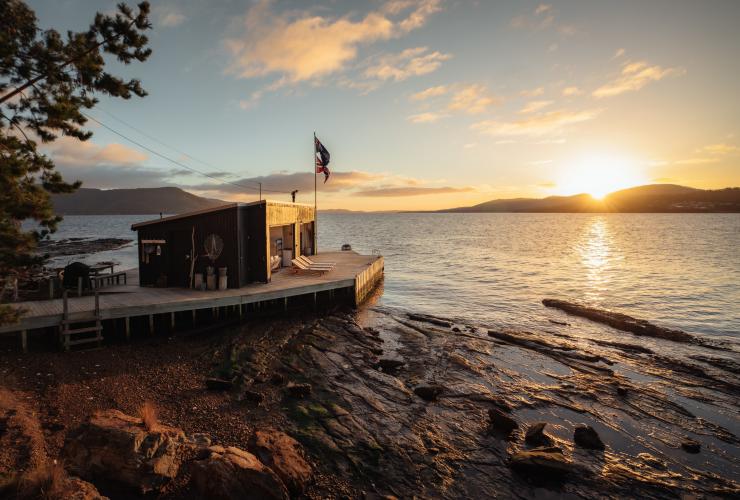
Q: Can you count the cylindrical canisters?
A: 3